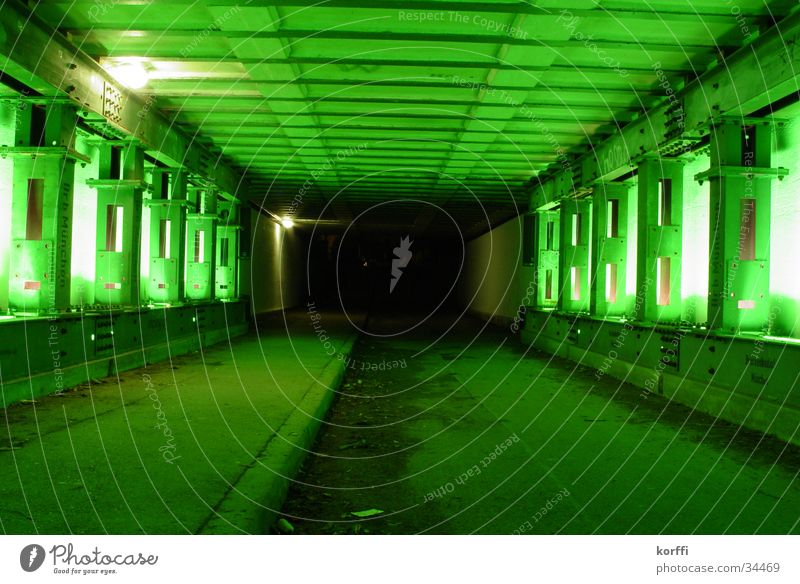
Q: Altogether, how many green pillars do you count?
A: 10